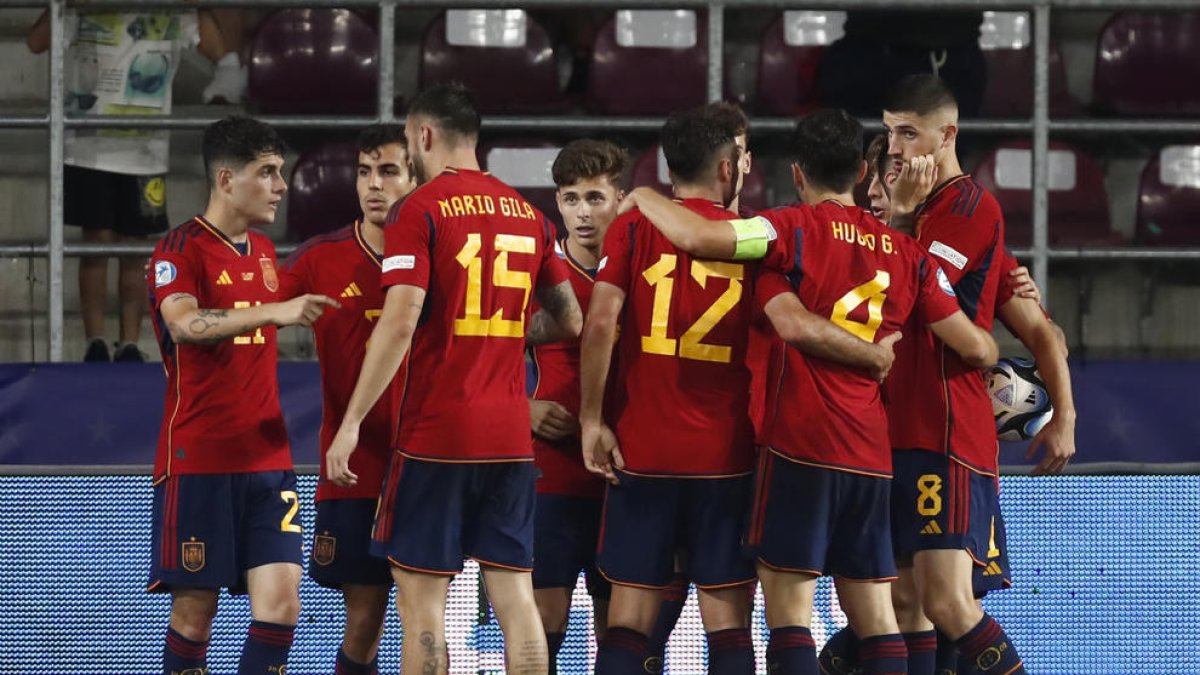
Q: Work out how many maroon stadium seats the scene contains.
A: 11